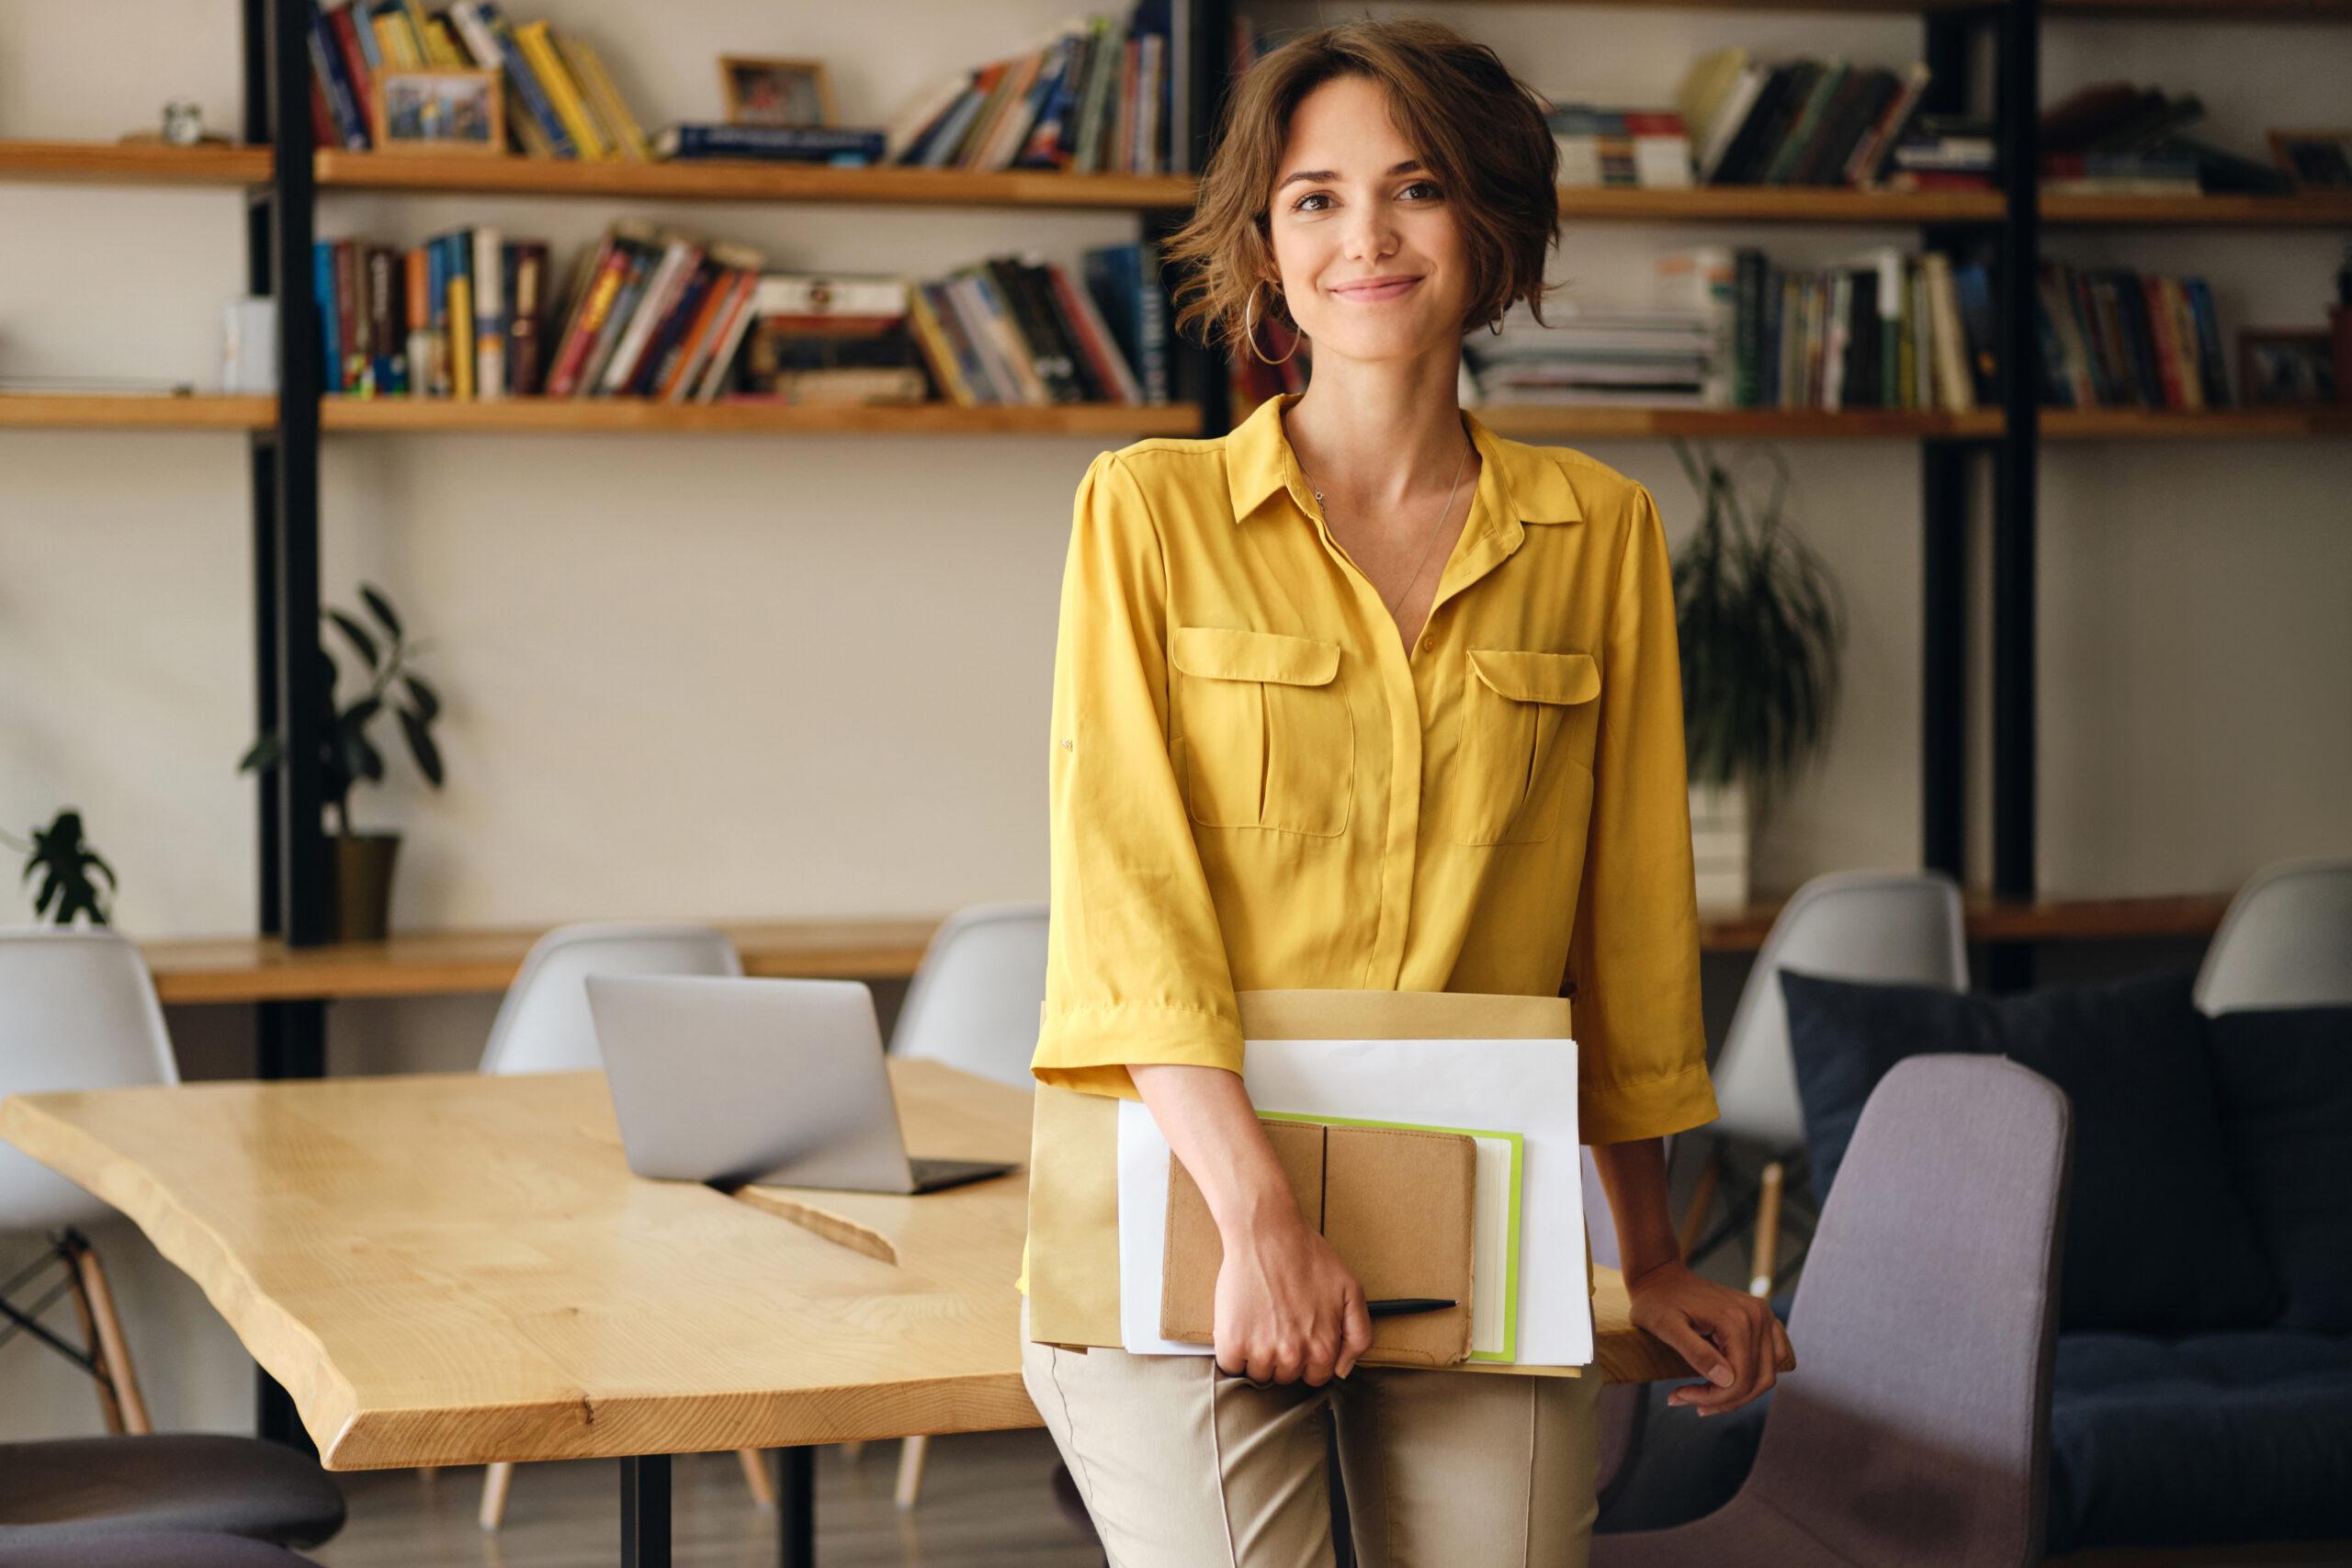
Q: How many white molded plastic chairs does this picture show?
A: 5